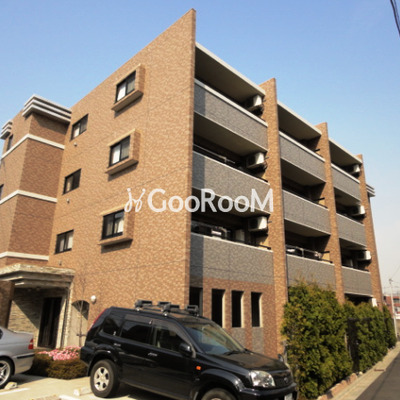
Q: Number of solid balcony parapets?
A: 9